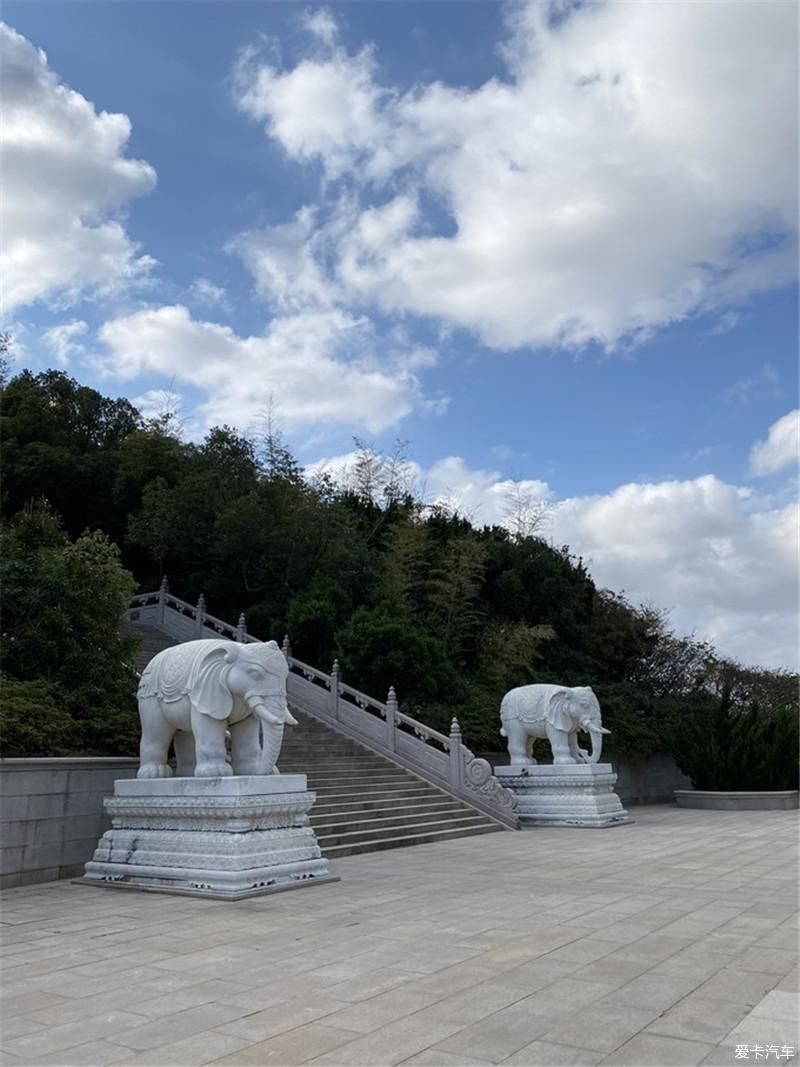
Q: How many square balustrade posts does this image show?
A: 7